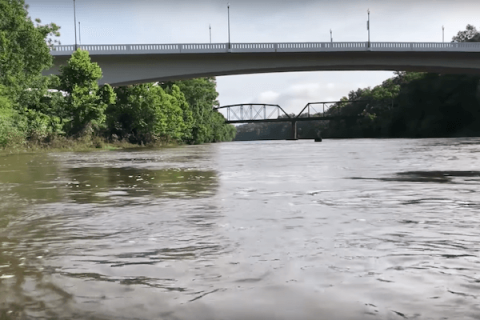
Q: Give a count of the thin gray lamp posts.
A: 7